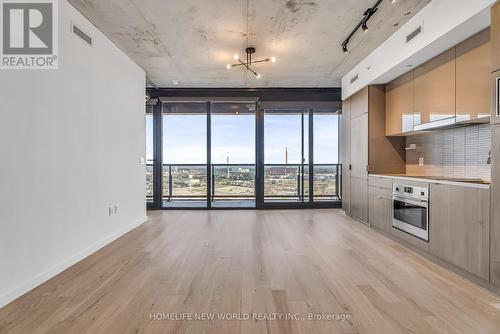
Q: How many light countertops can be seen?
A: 1